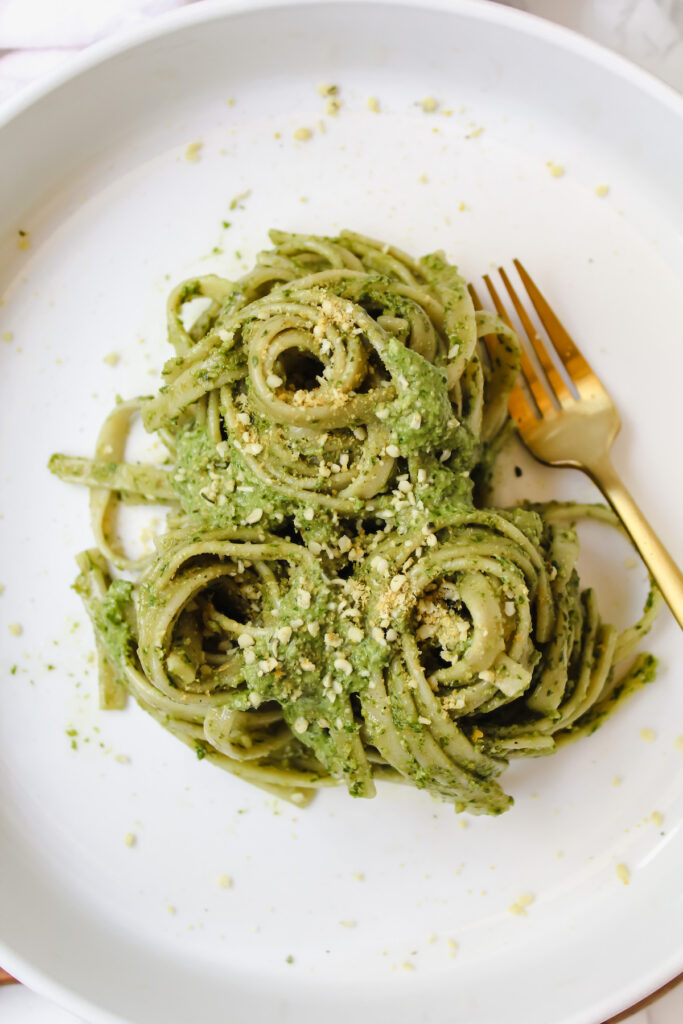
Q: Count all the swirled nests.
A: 3